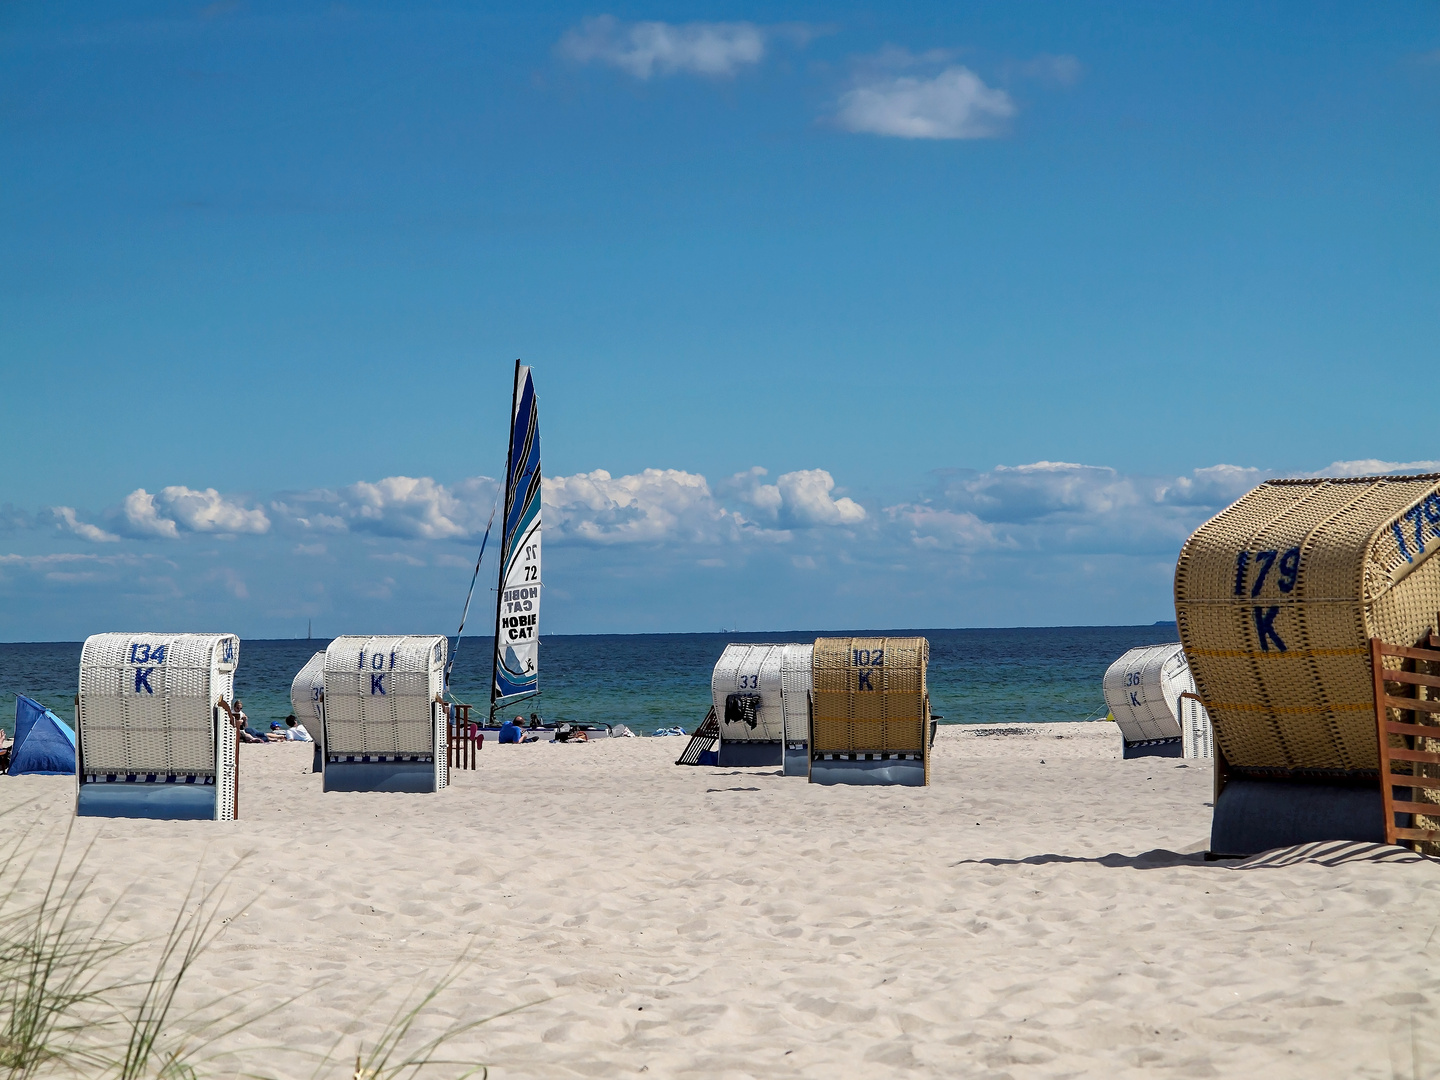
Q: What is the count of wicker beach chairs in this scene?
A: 8